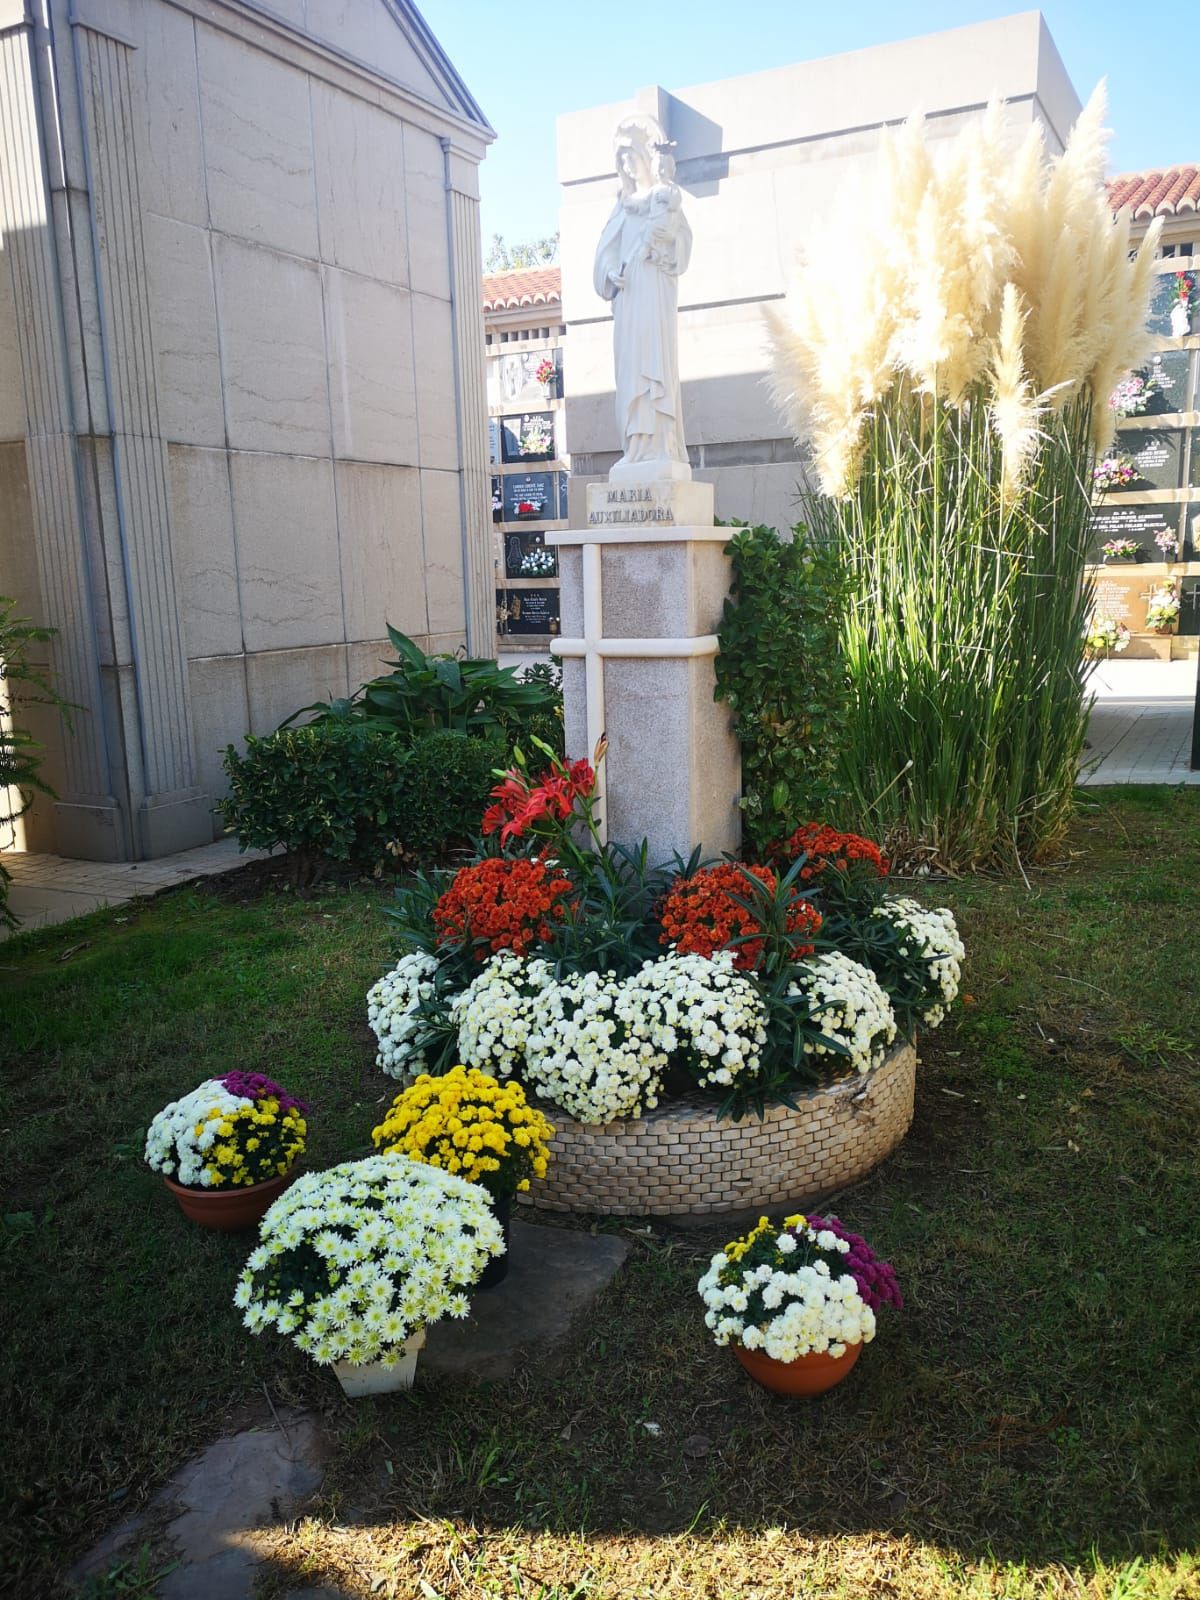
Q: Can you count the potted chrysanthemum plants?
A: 4